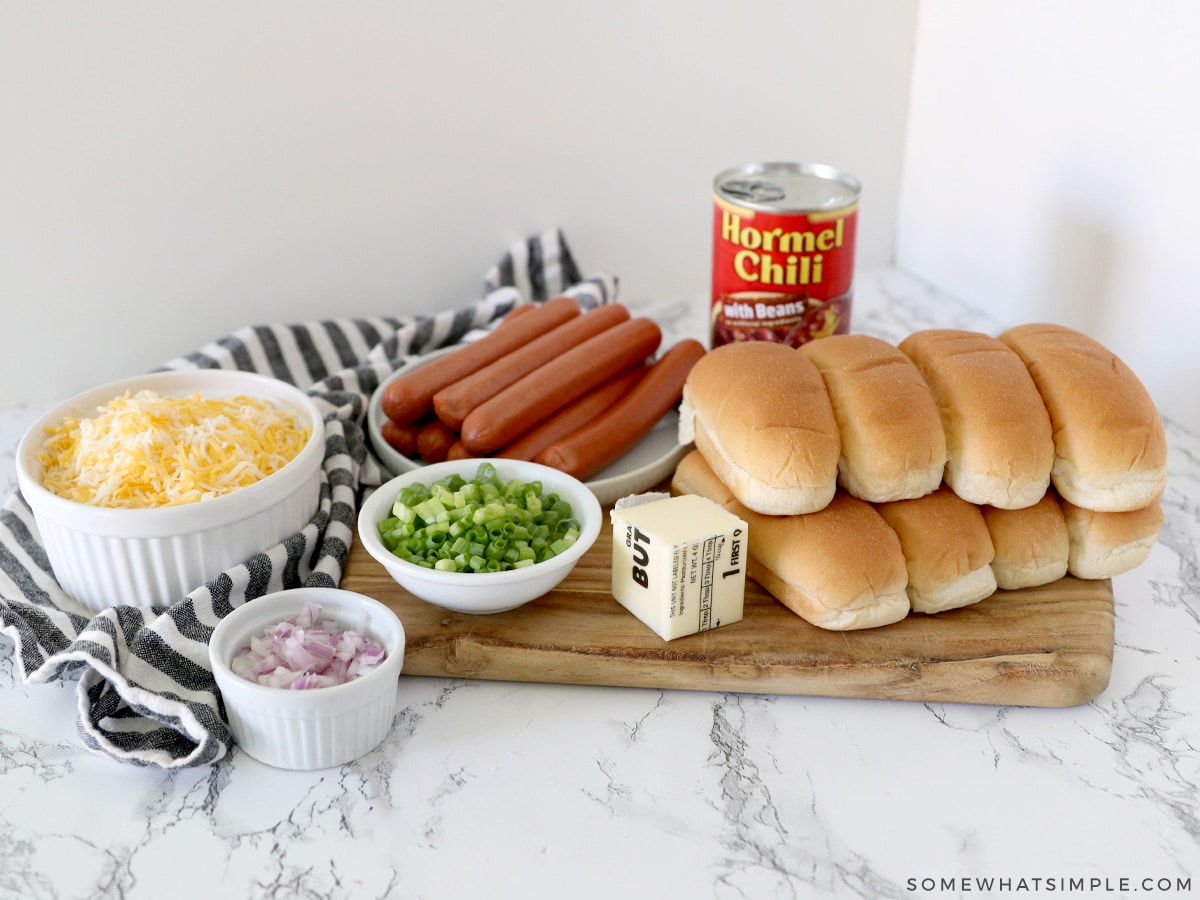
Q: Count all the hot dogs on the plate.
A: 8